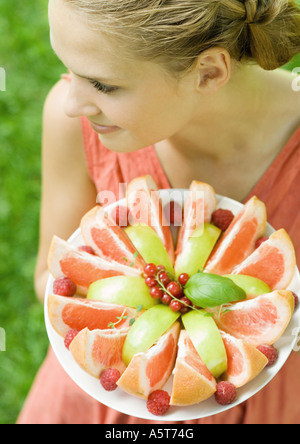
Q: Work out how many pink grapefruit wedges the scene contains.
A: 12